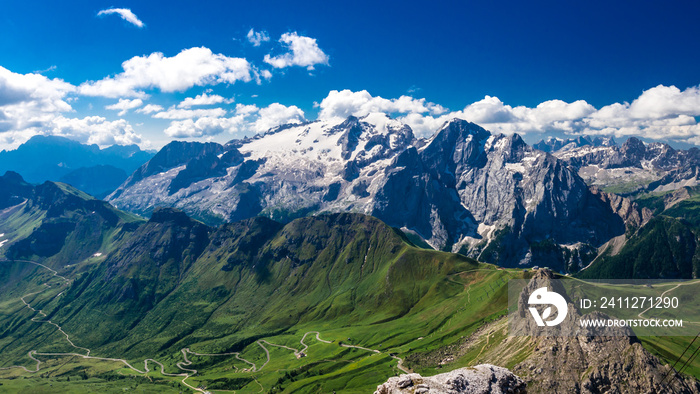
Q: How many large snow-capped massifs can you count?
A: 1